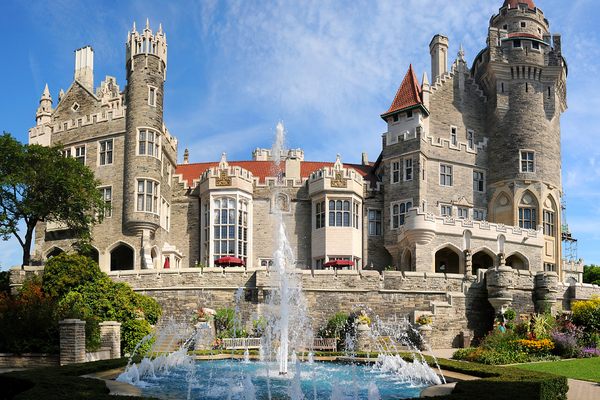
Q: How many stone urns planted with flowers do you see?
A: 3